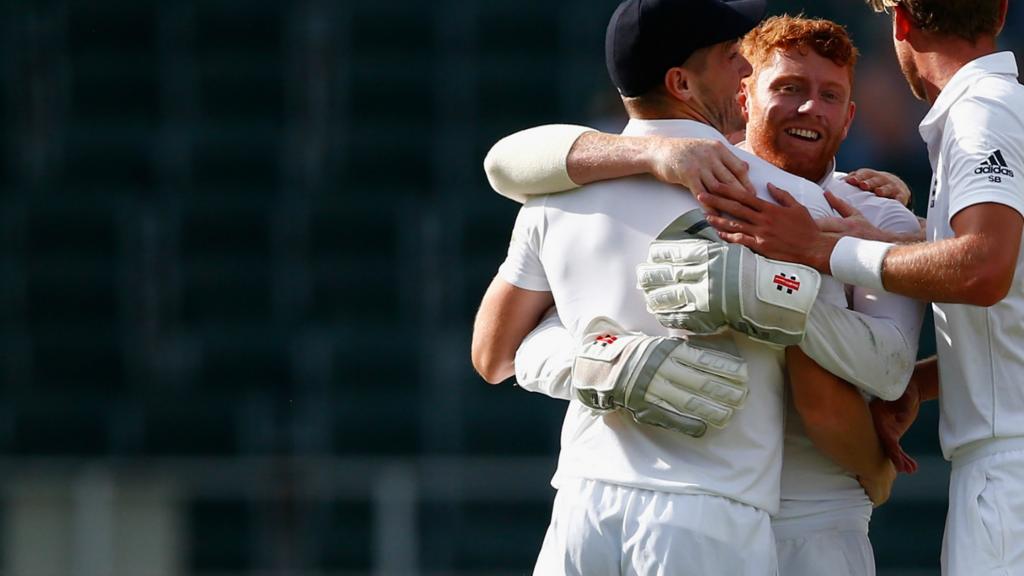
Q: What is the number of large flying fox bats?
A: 0